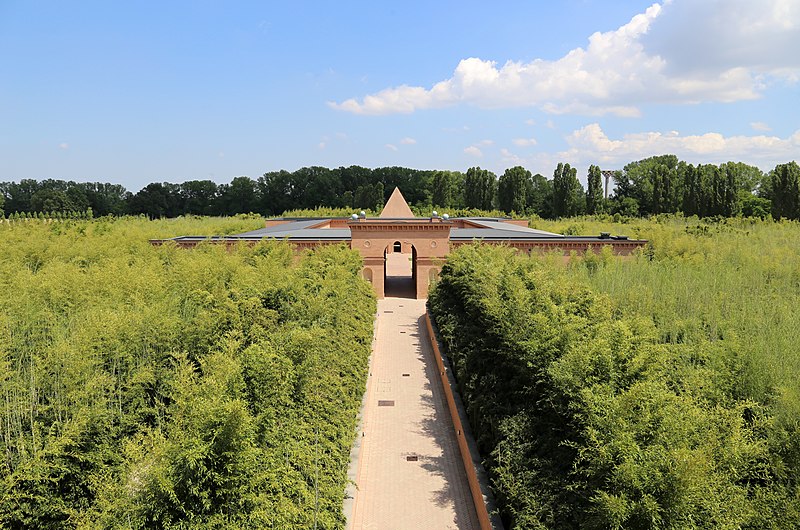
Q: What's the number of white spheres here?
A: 4